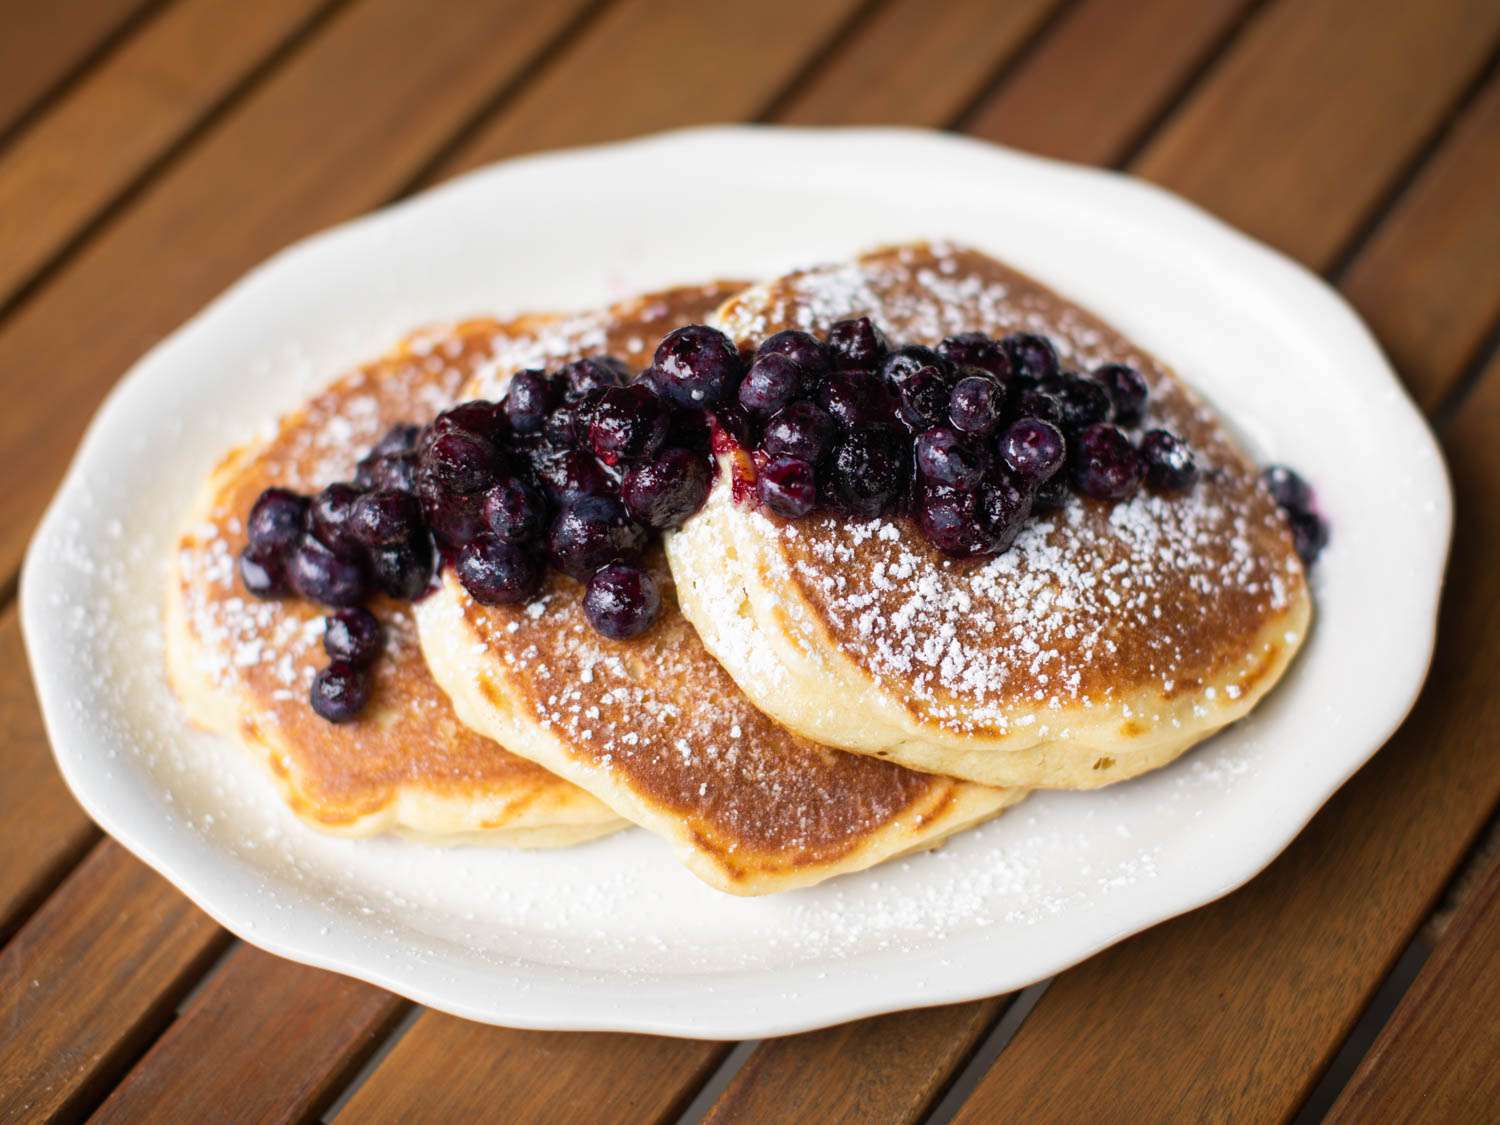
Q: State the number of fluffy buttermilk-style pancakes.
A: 3